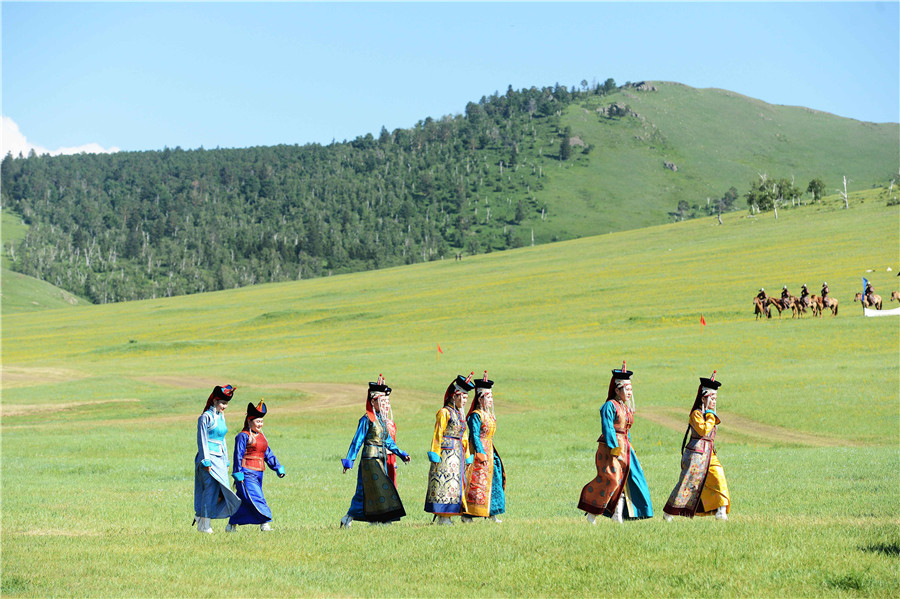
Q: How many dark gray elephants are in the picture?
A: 0